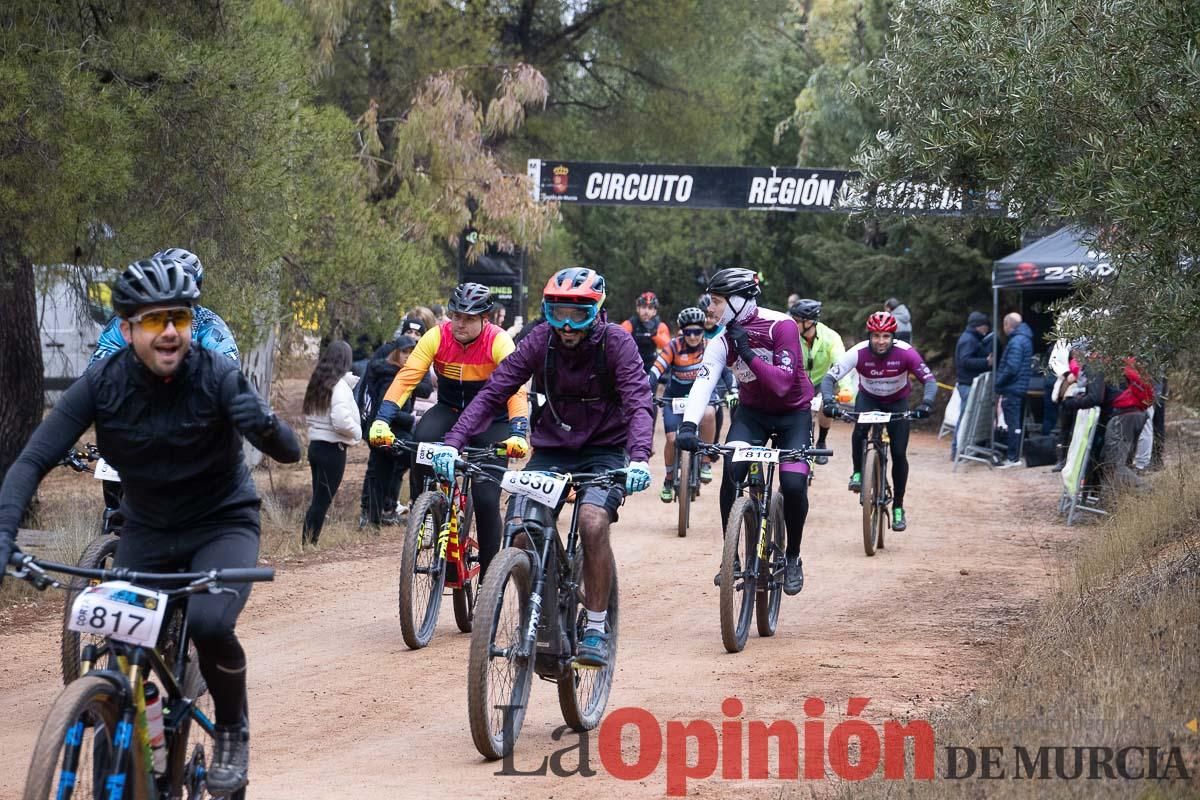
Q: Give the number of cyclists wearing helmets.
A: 10